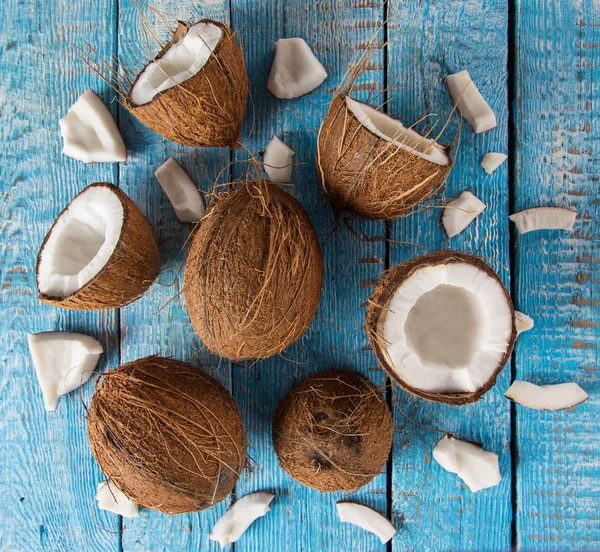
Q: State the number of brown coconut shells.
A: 7